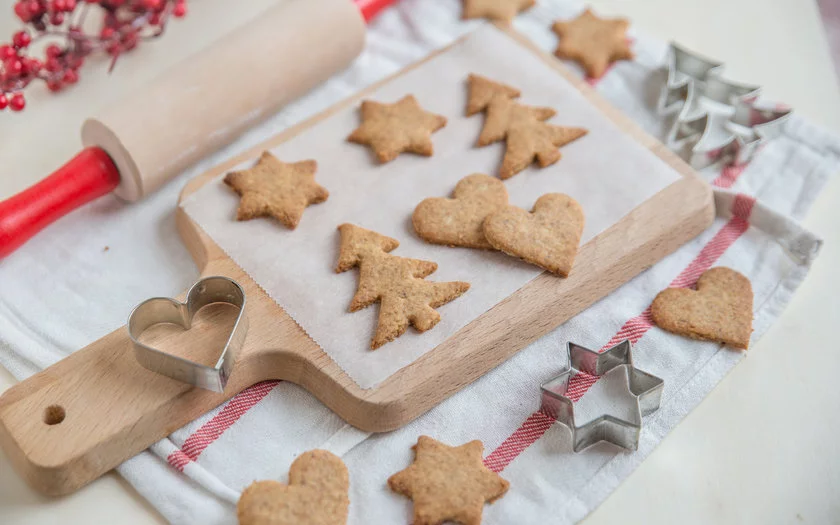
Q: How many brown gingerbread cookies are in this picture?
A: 11